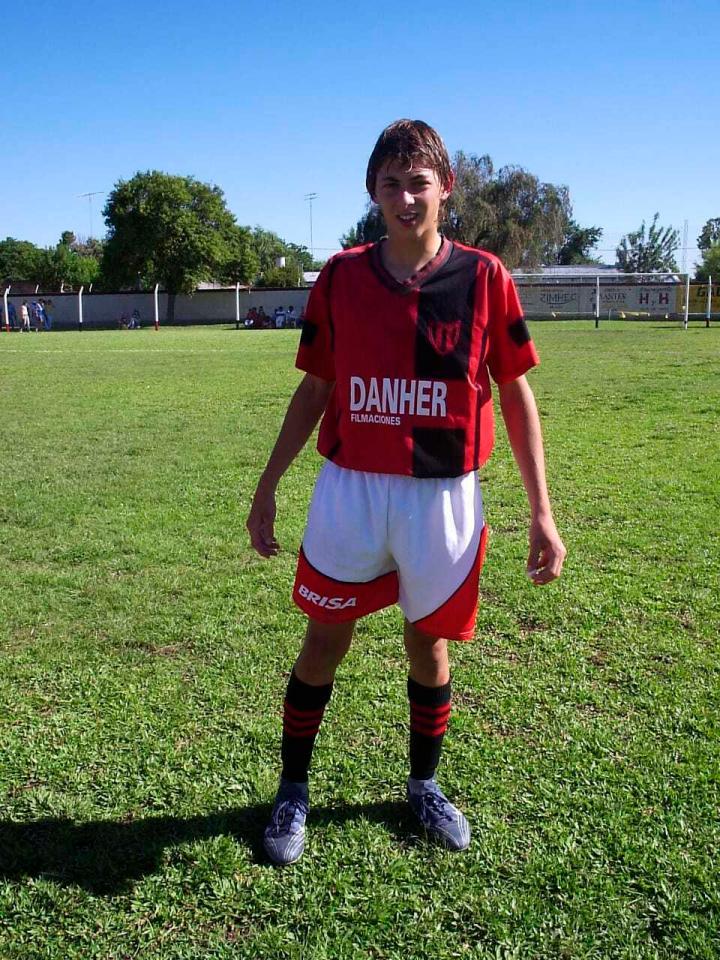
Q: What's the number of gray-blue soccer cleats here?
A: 2